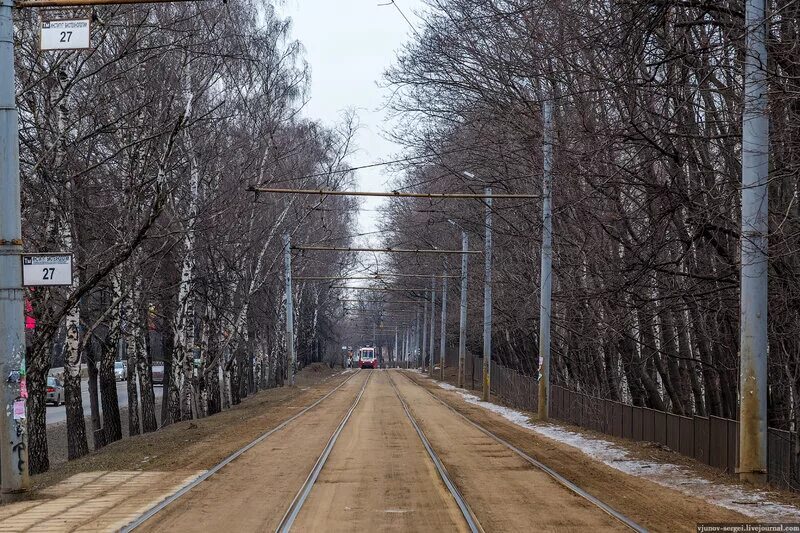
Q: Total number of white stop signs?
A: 2